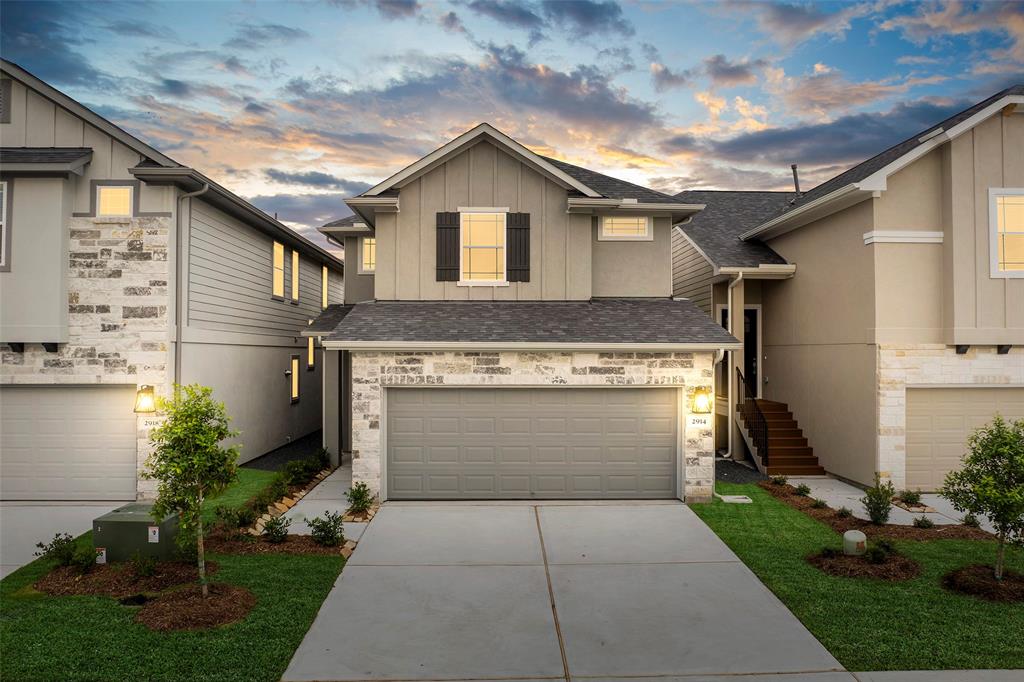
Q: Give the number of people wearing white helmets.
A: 0